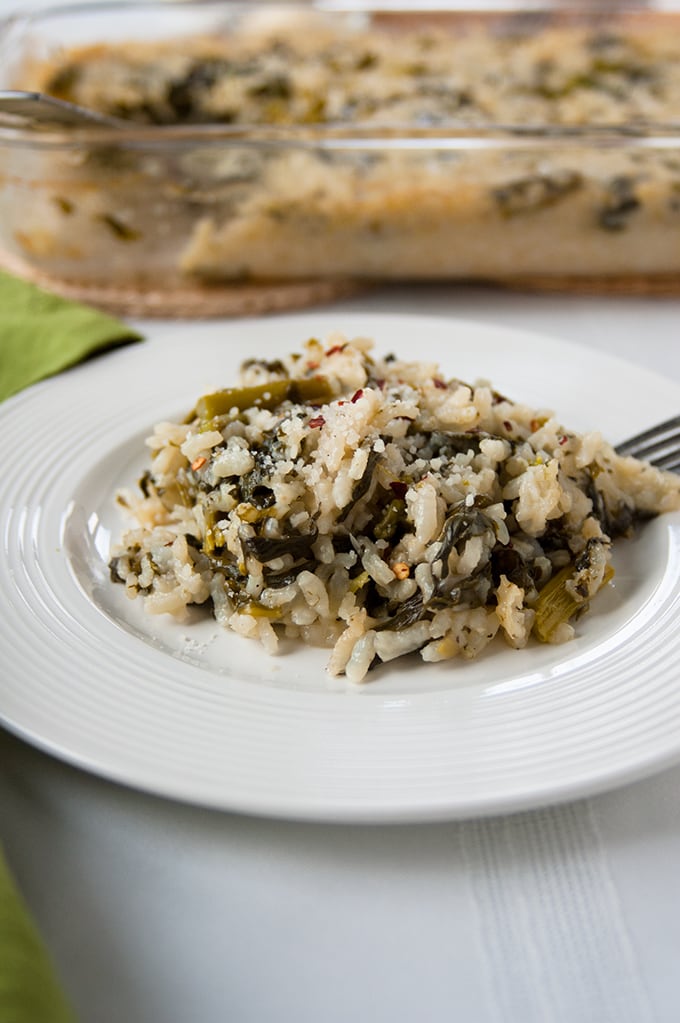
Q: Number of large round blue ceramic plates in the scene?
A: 0